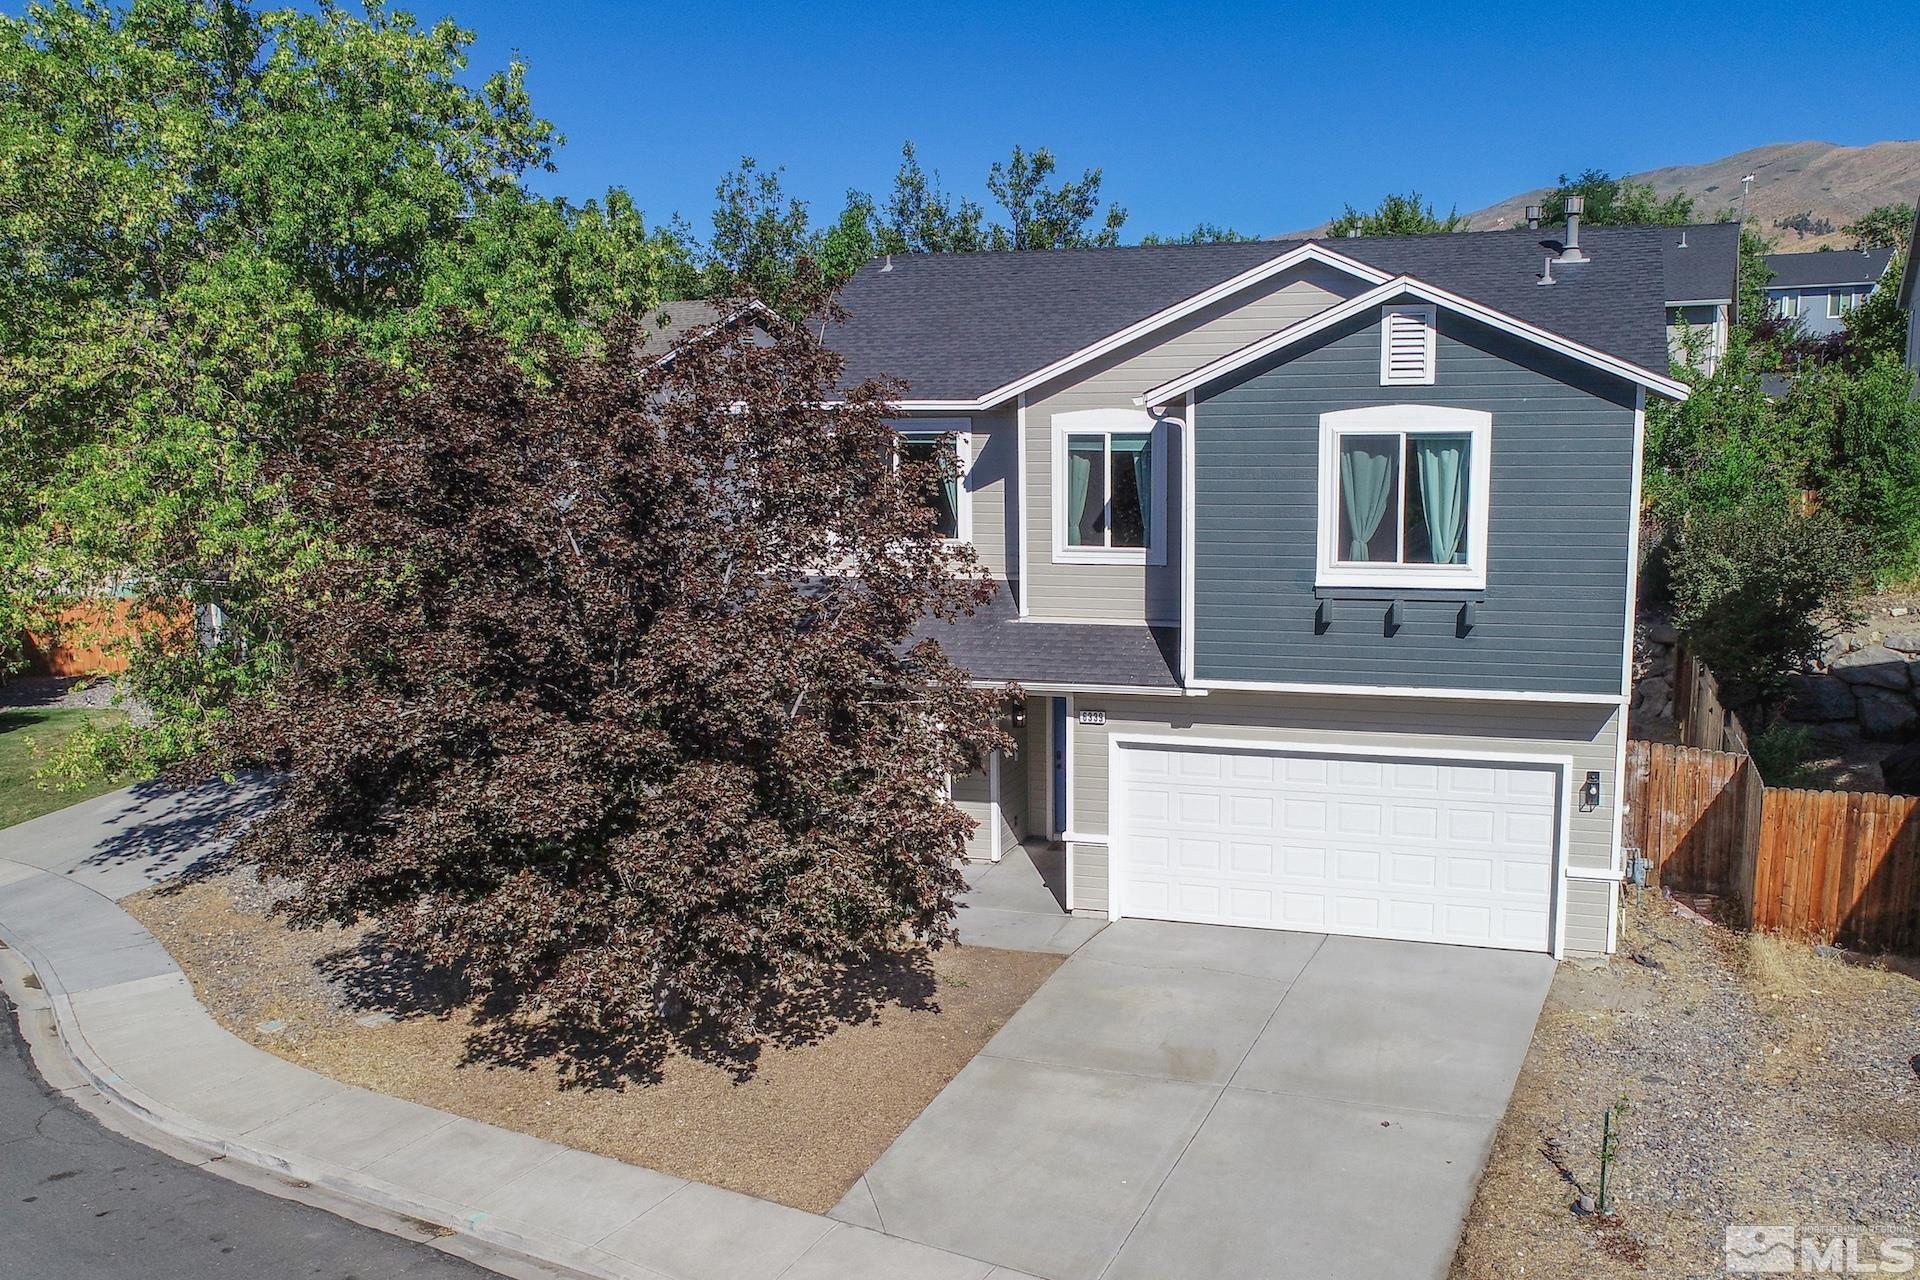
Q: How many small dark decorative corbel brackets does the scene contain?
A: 3